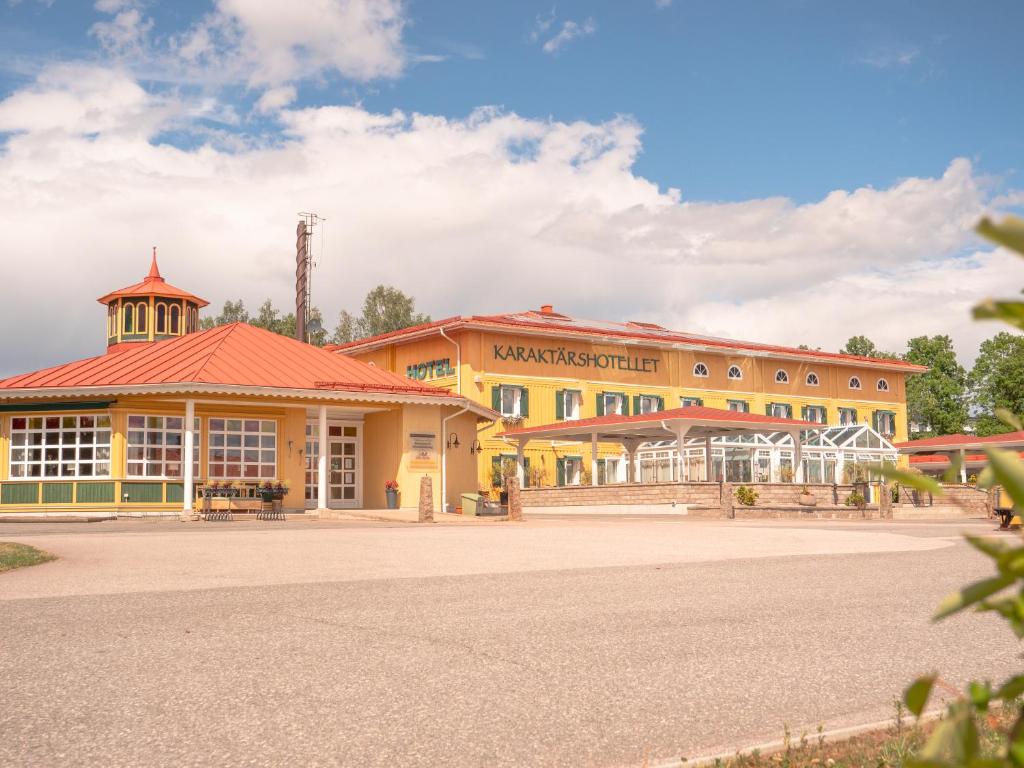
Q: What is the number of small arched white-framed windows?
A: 6